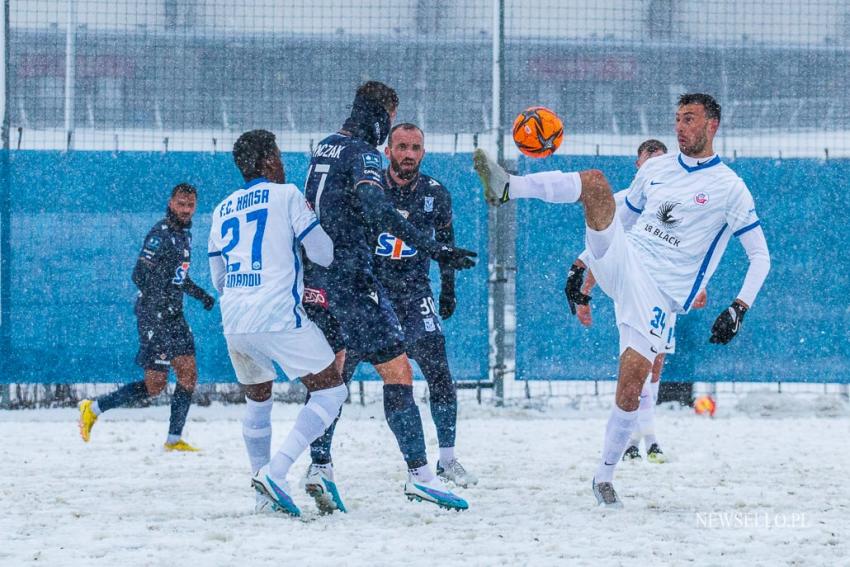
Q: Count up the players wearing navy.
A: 3